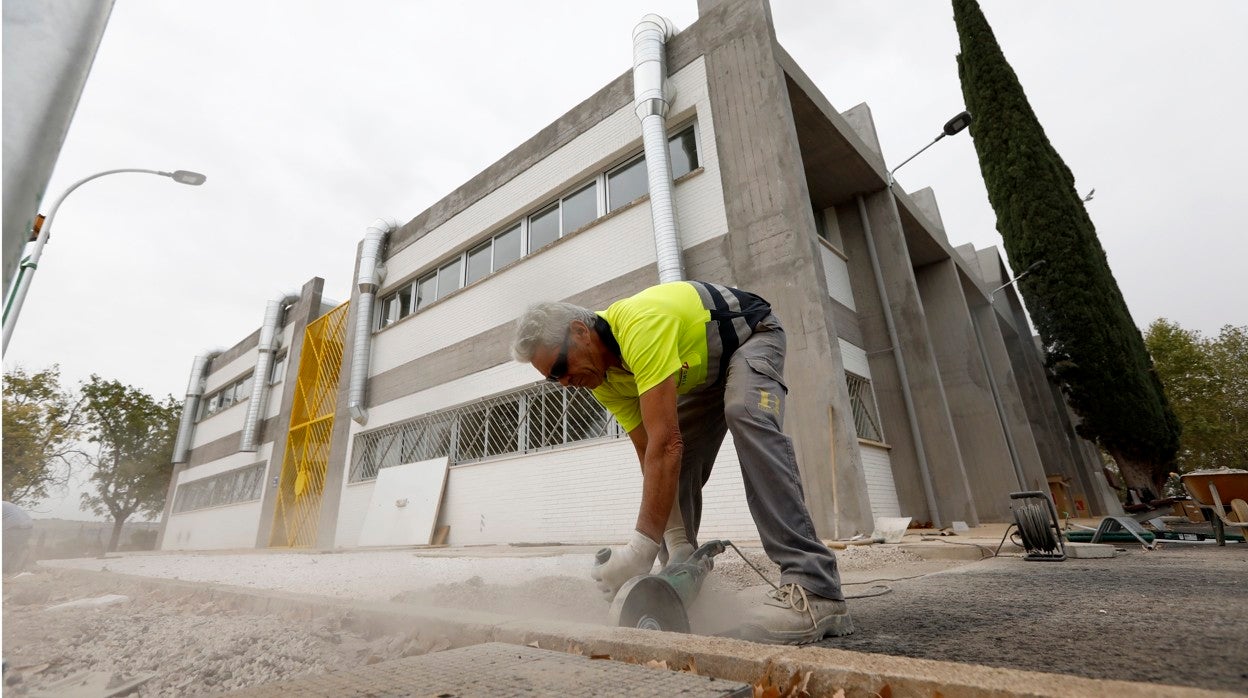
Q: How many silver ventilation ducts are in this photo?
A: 4